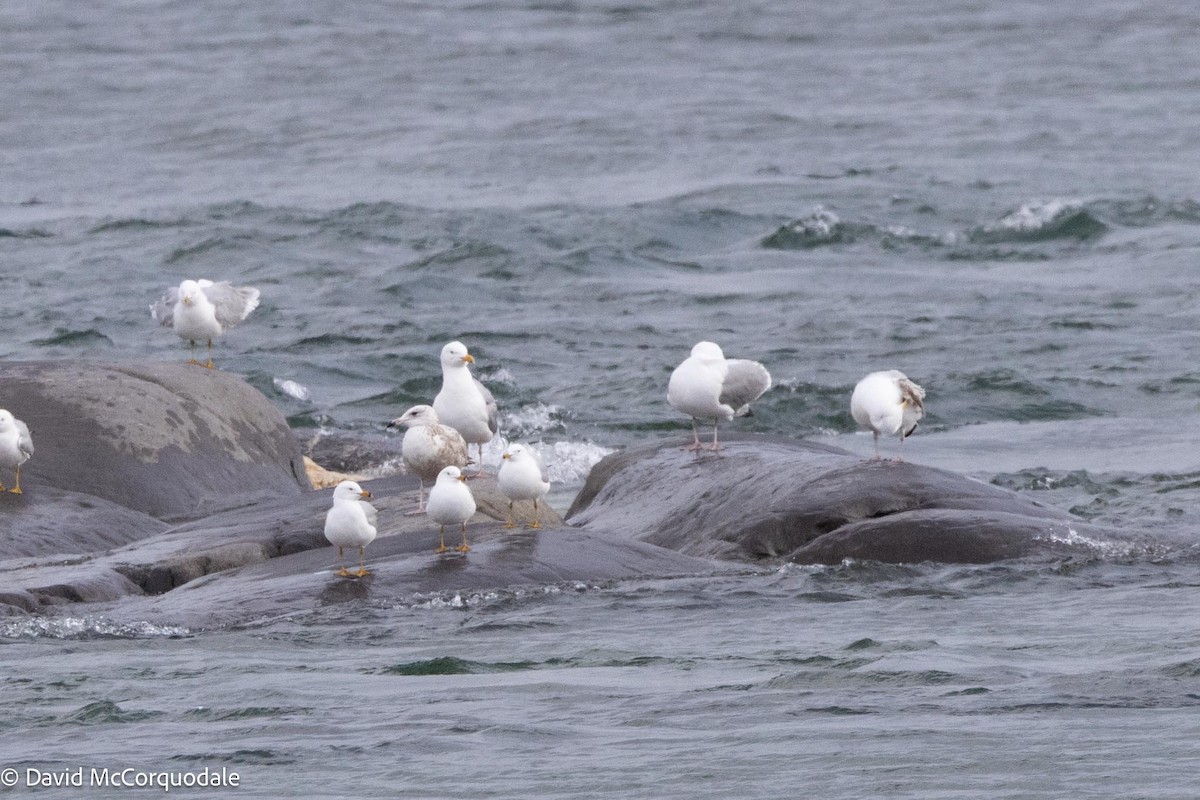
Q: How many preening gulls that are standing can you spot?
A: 2